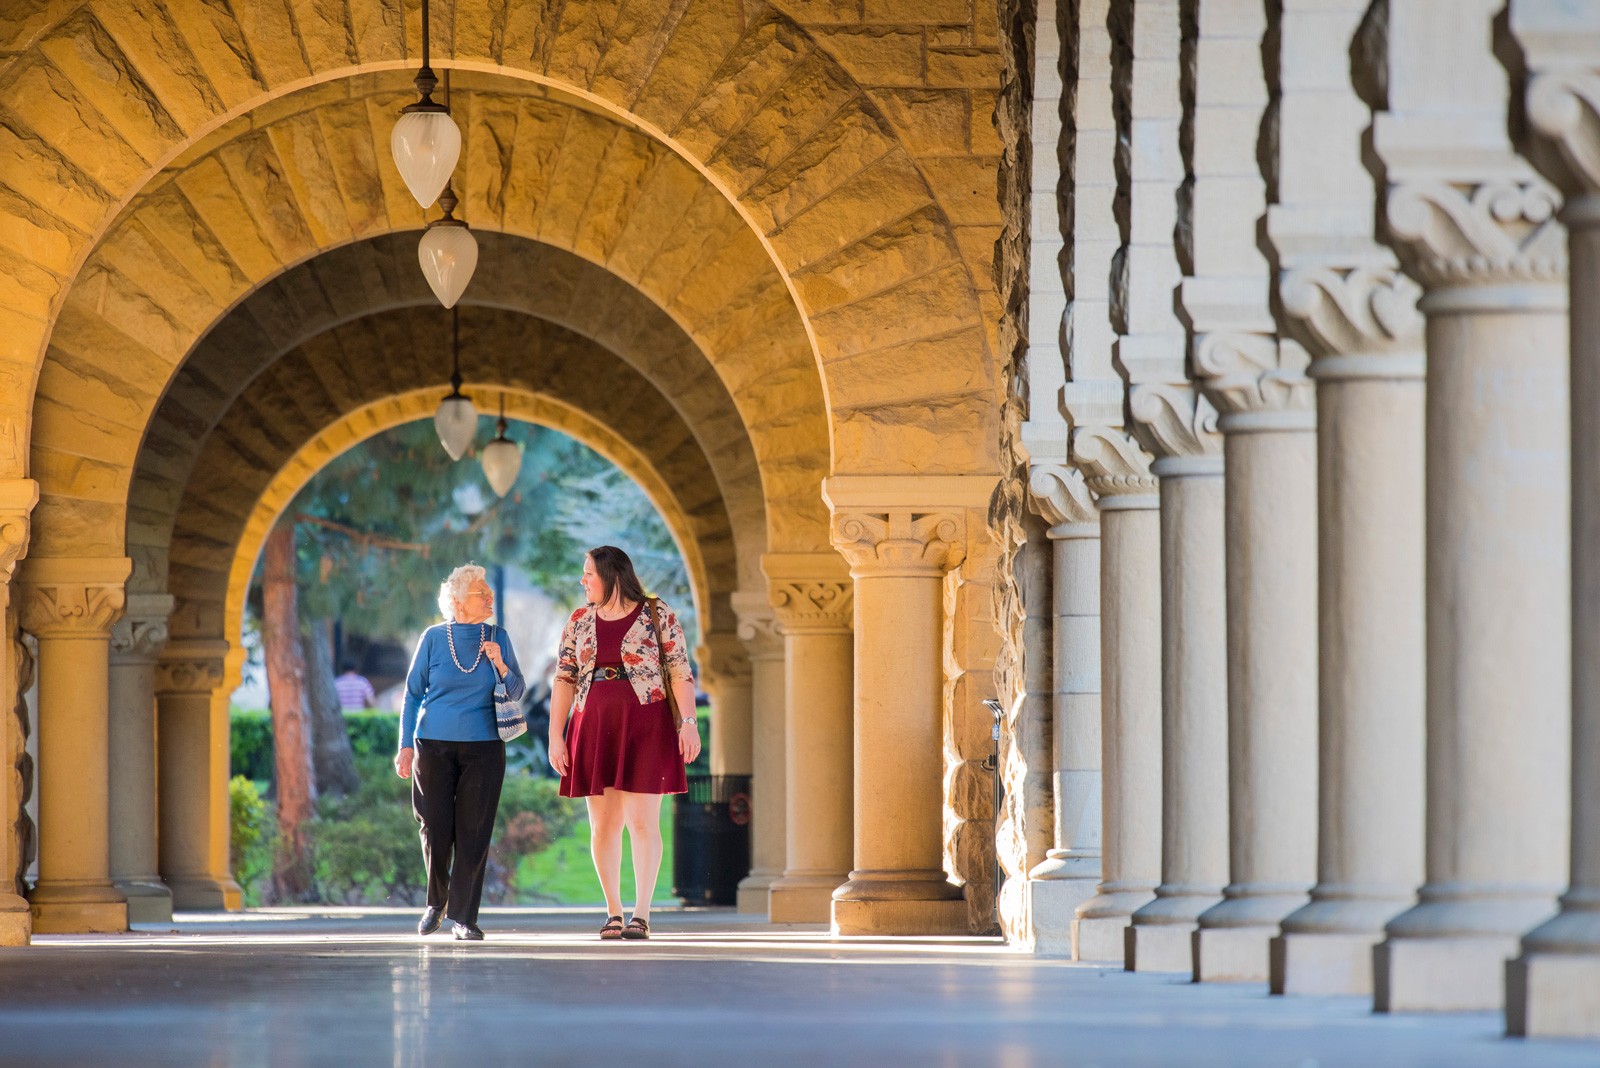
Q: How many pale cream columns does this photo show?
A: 7